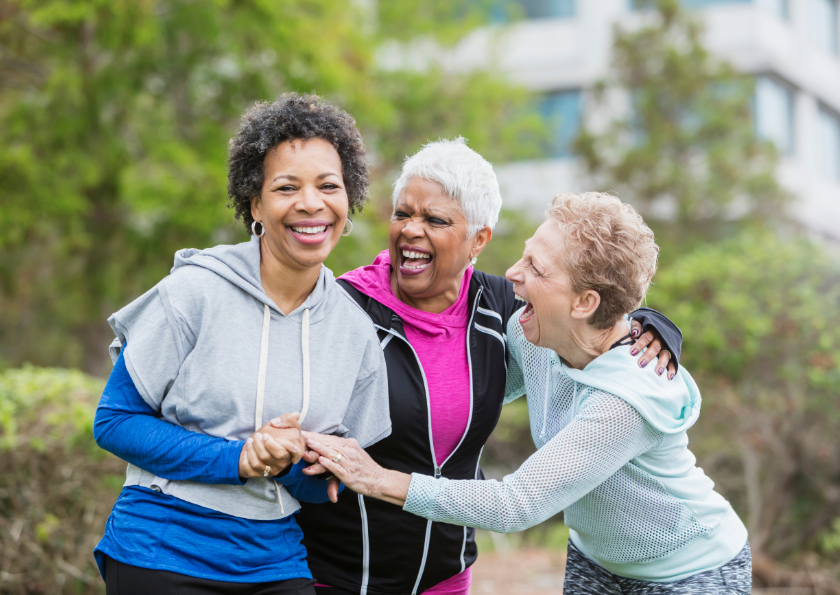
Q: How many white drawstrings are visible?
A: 2